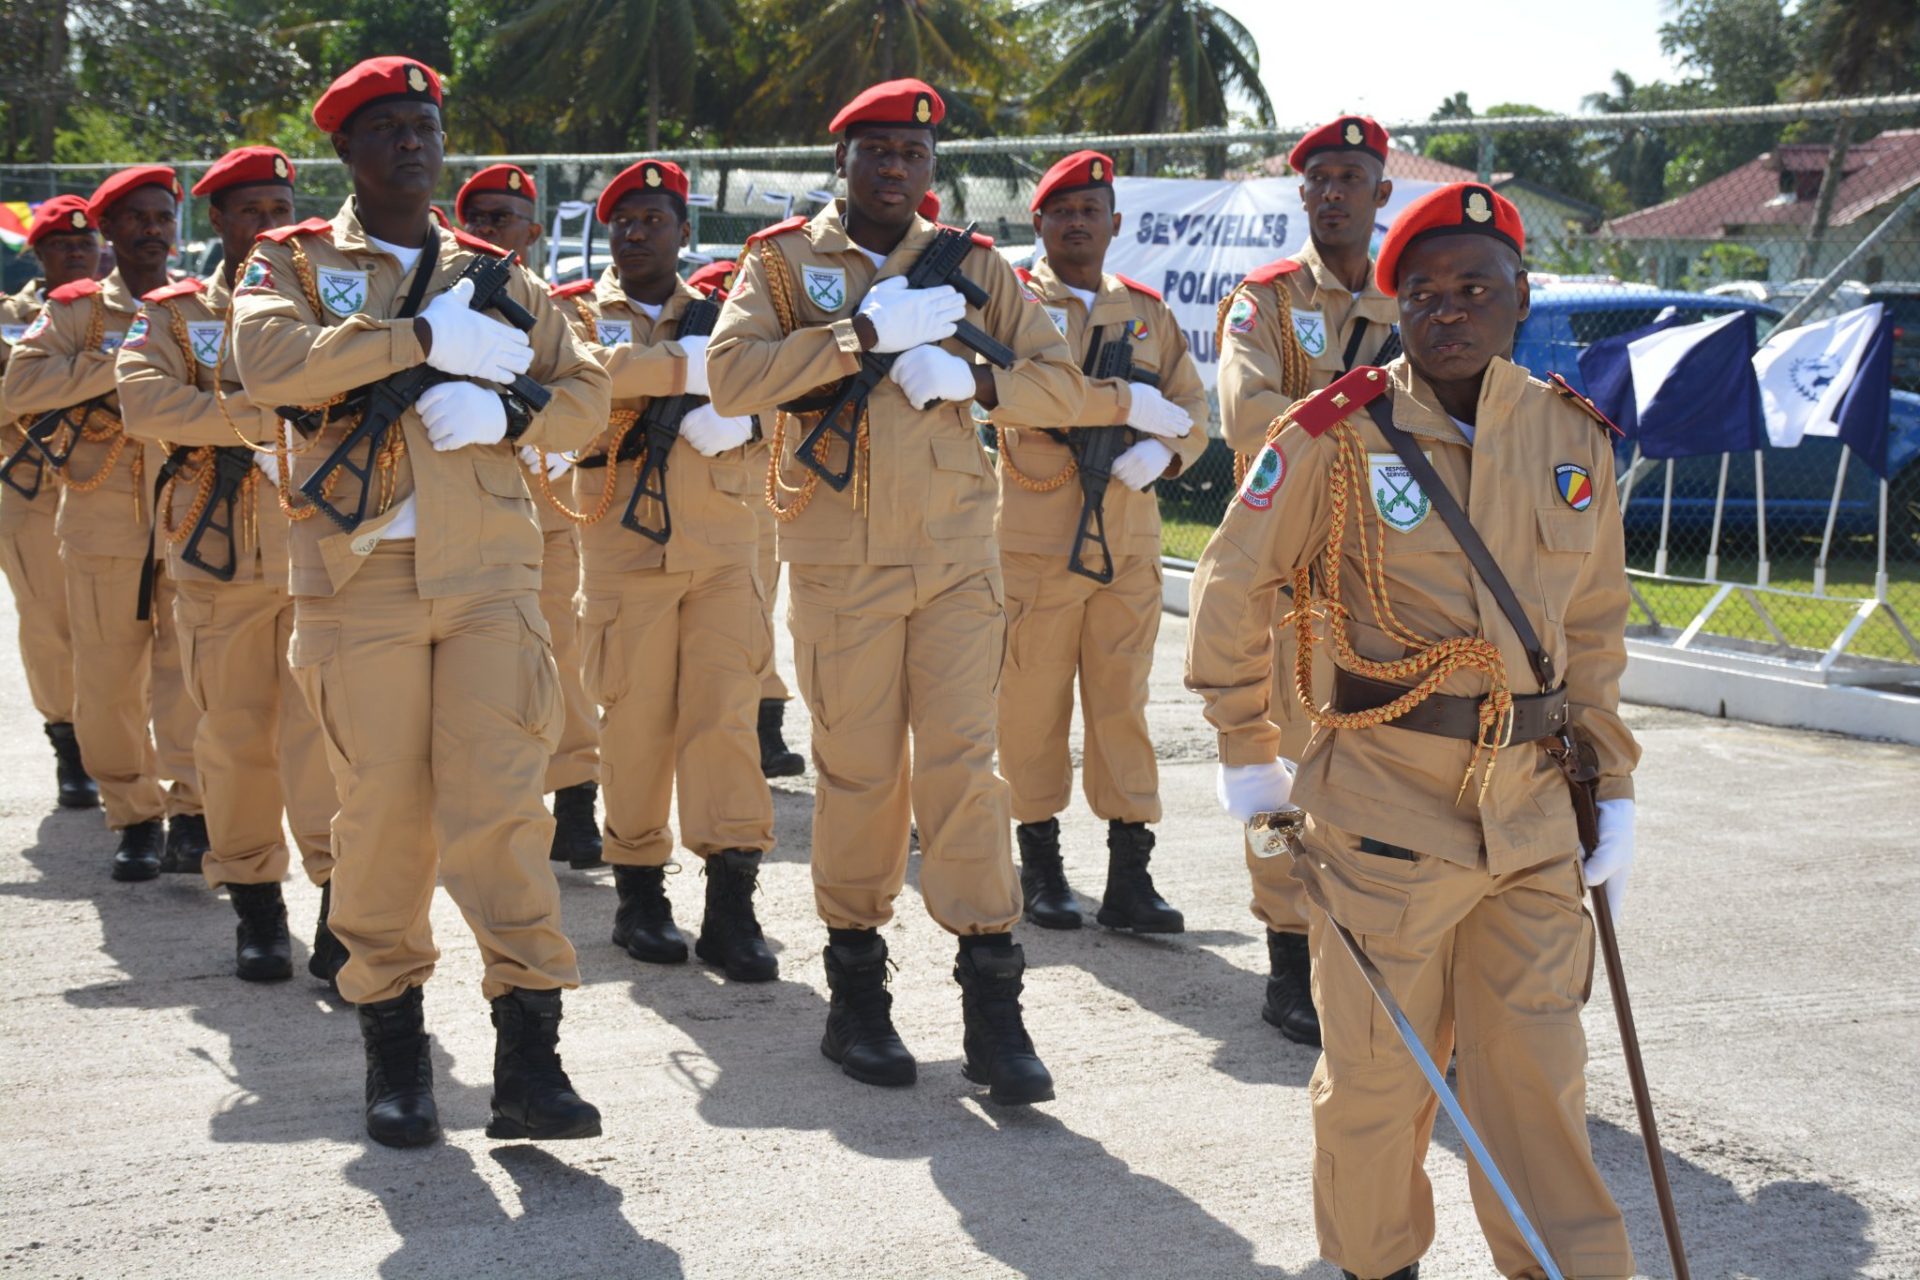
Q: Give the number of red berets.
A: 13